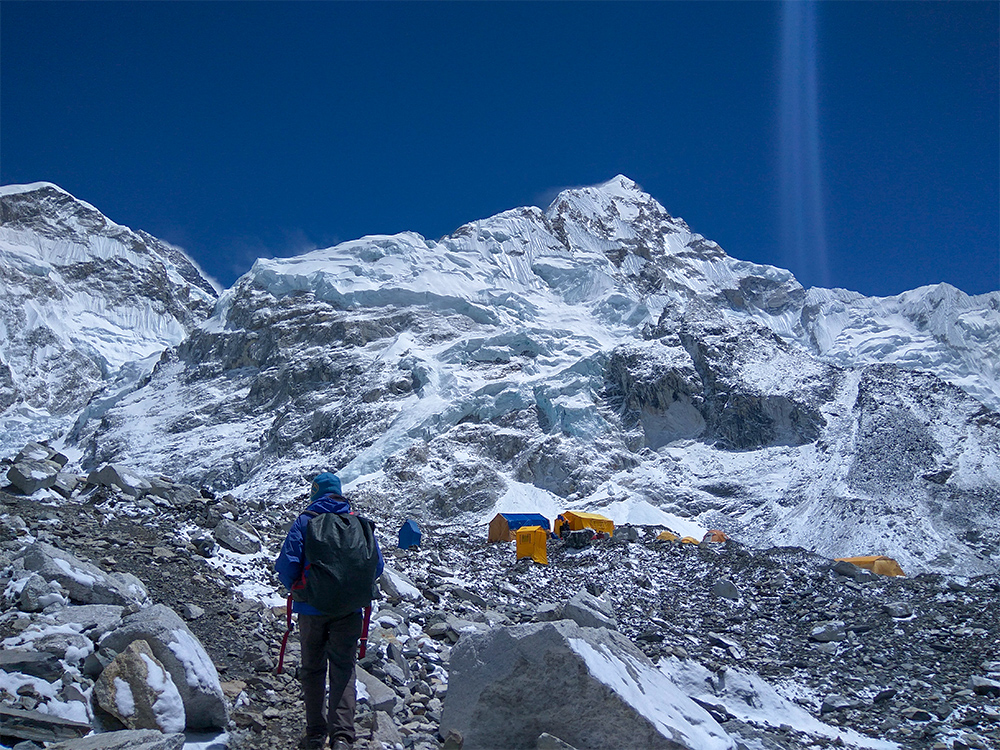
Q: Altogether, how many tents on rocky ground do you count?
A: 8